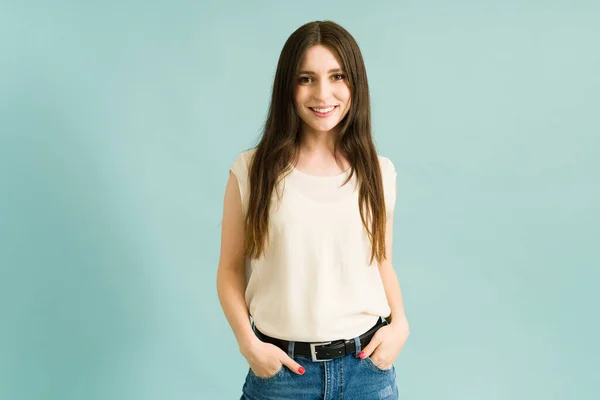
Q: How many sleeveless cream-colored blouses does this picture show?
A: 1